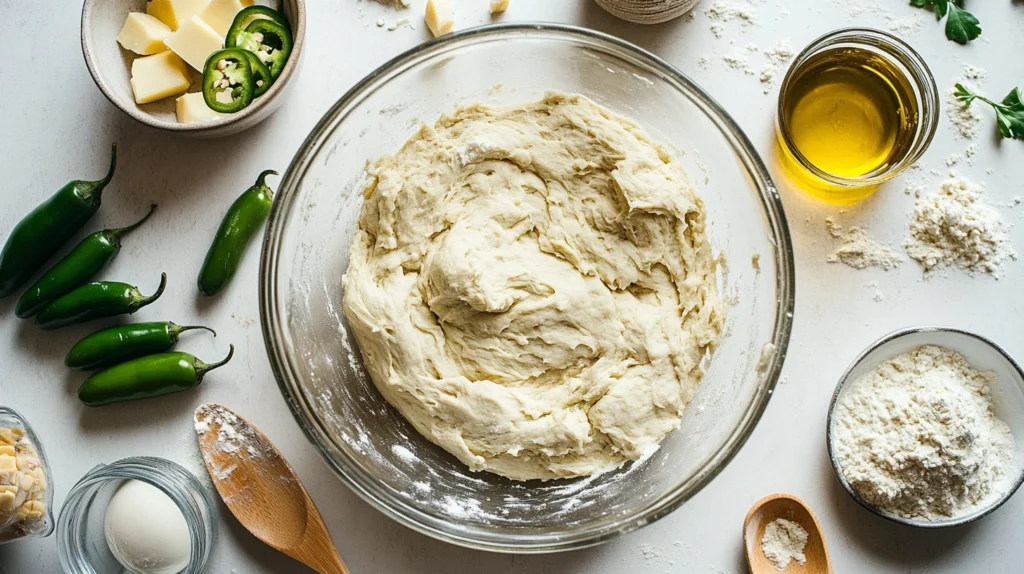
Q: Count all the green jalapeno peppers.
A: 6